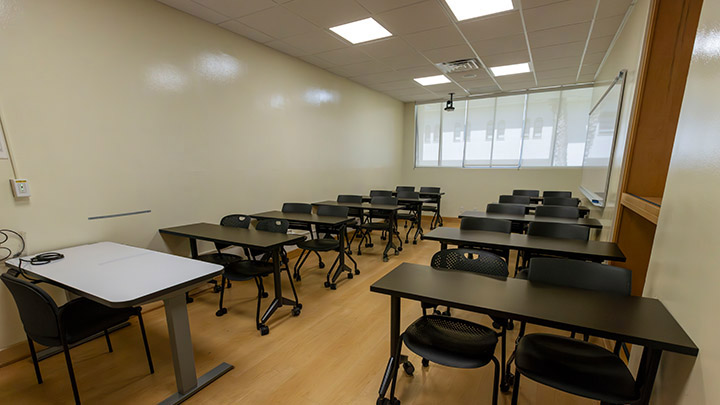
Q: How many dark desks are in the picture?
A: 10